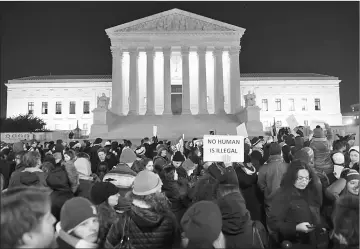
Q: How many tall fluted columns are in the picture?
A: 8